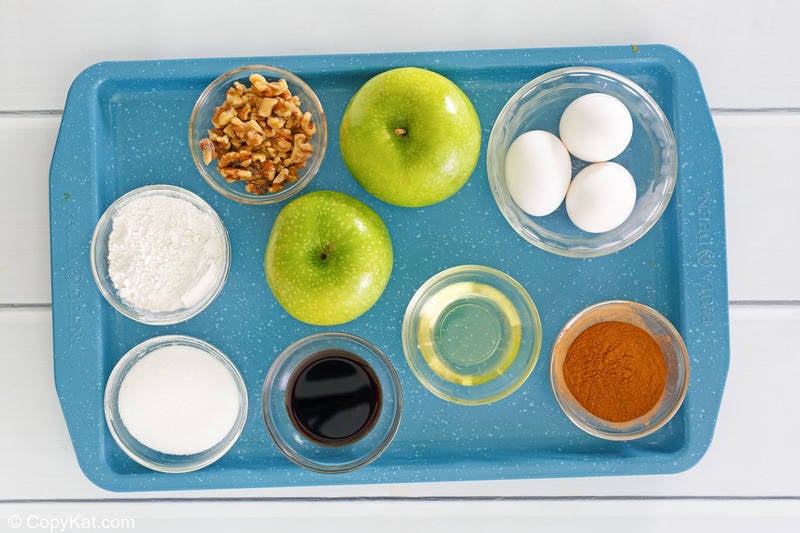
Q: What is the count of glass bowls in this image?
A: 7